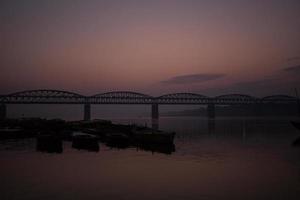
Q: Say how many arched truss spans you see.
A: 5